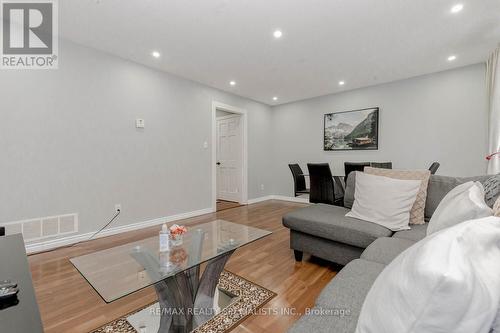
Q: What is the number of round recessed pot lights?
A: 7